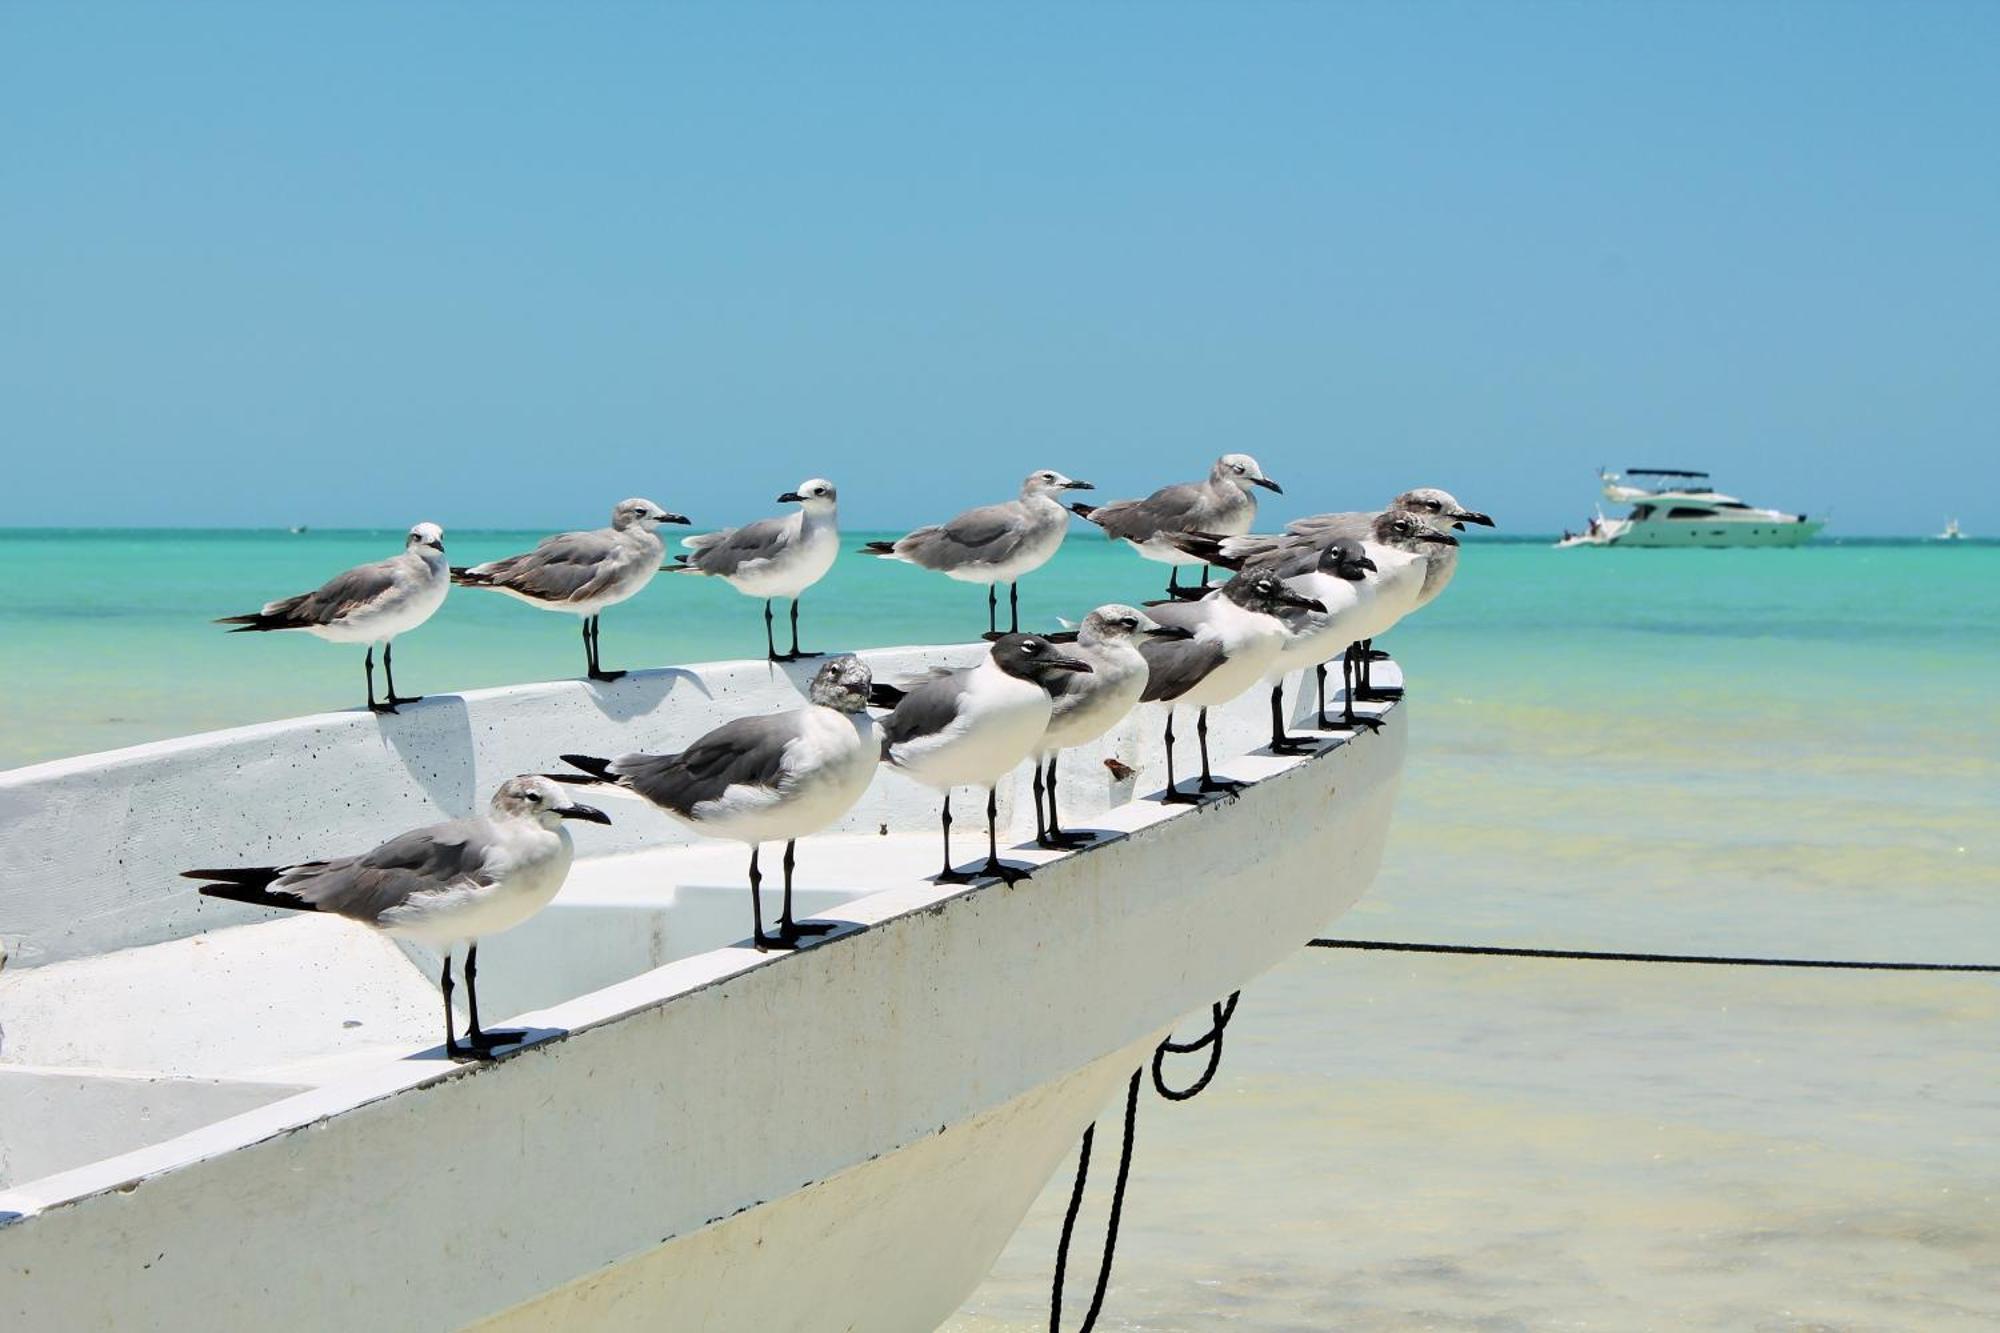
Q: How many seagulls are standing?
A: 13